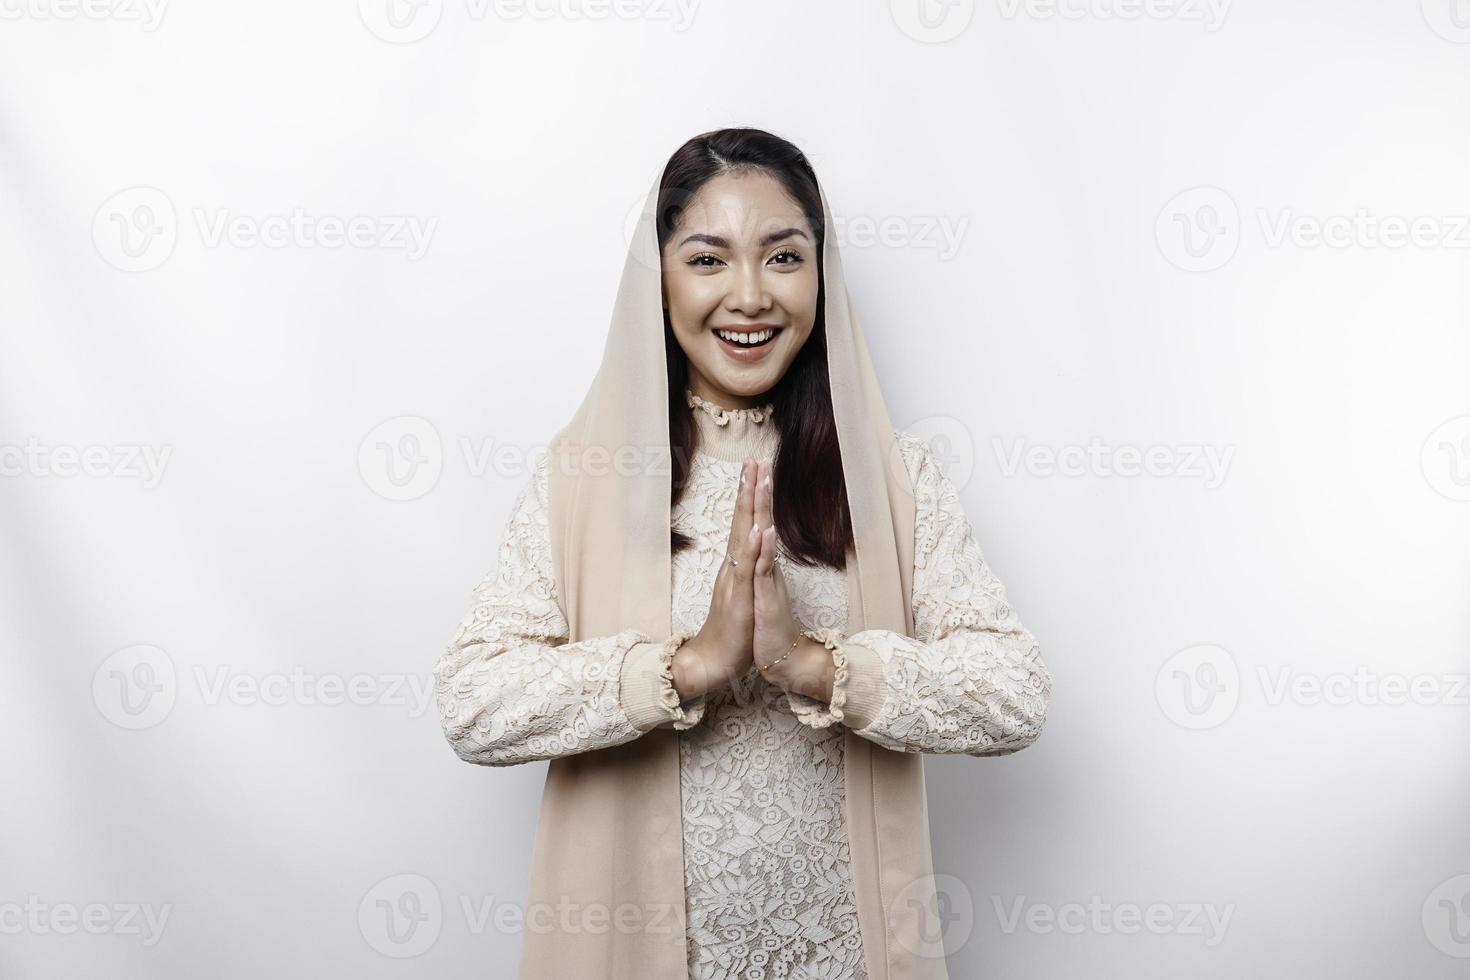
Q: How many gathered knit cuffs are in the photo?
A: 2